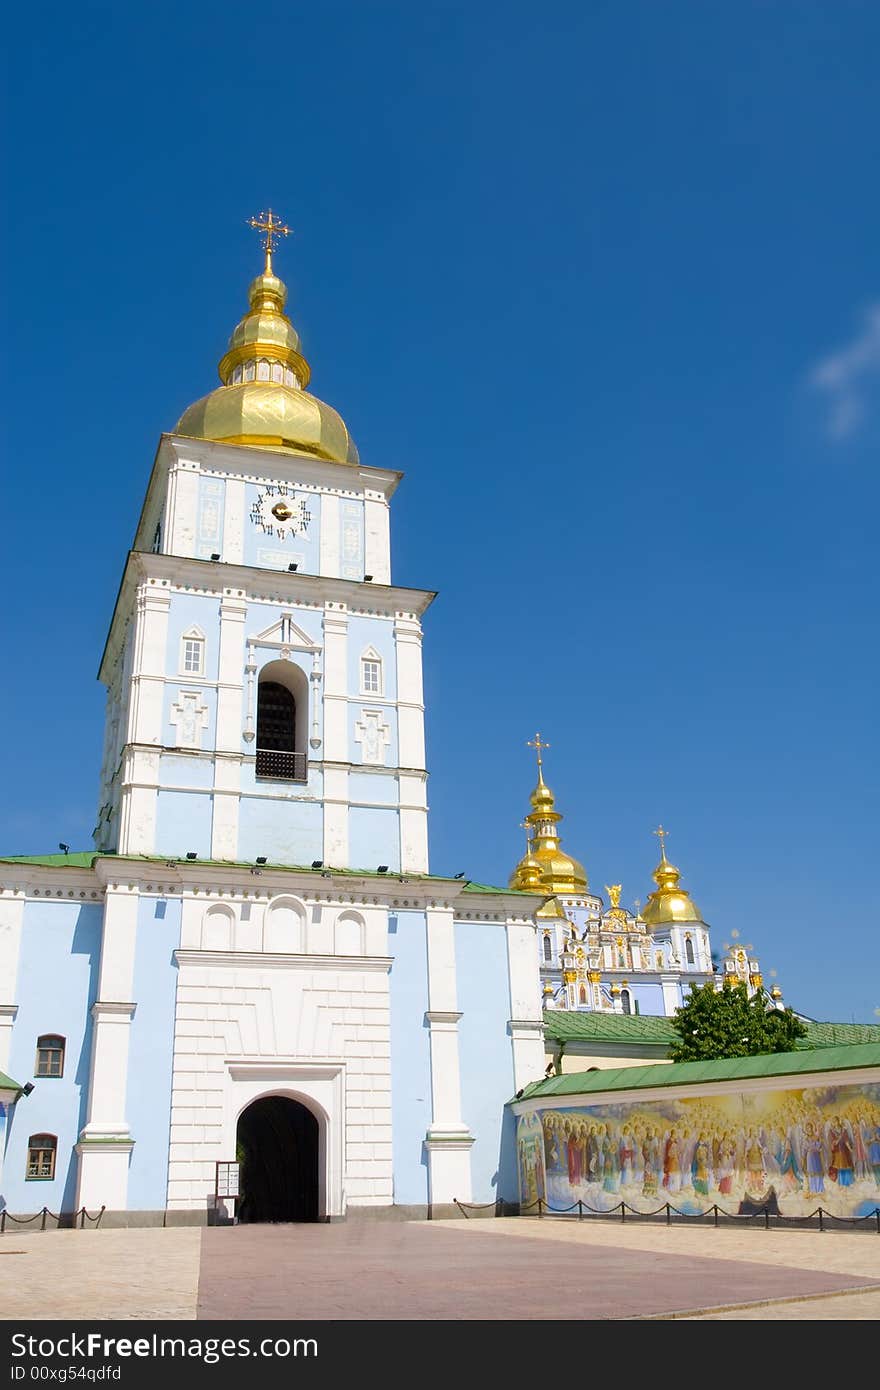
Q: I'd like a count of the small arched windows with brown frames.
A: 2